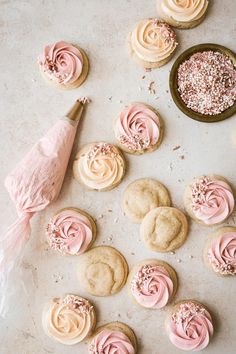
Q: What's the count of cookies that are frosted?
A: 12